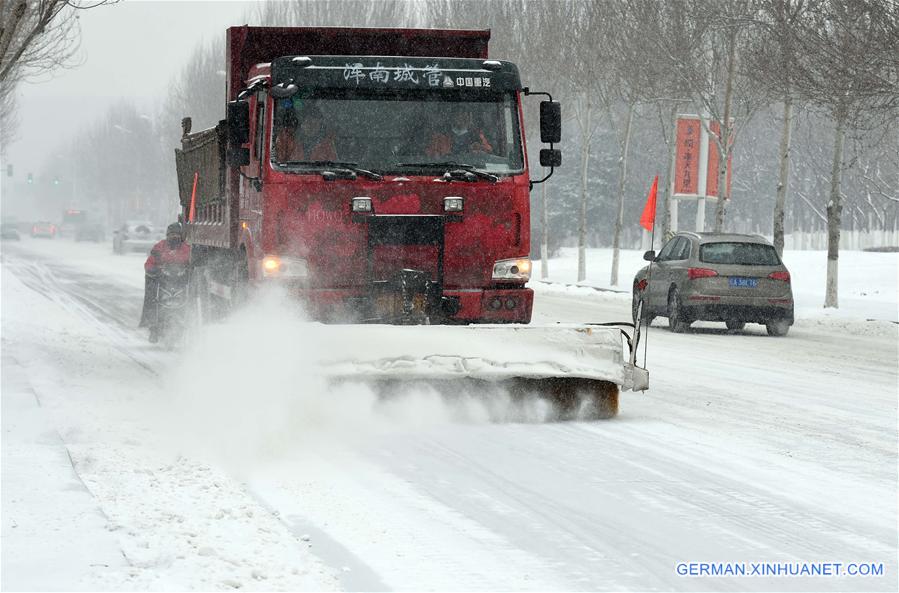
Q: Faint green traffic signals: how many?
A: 2